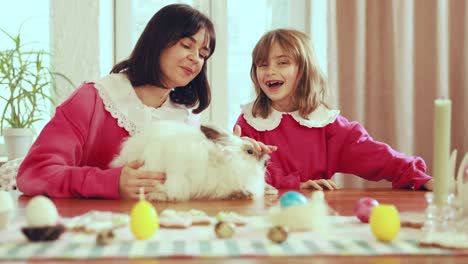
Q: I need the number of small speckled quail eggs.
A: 3